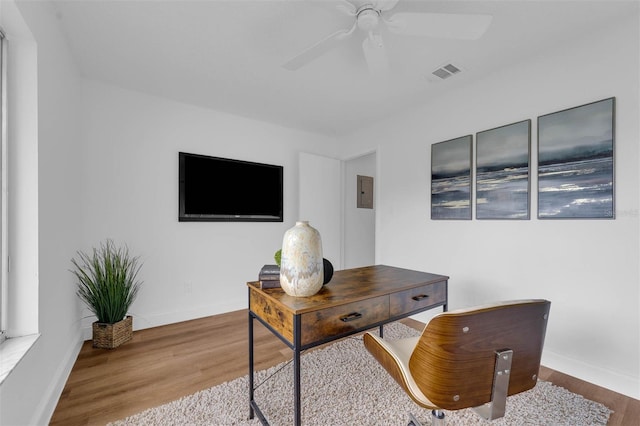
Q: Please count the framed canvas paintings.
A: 3